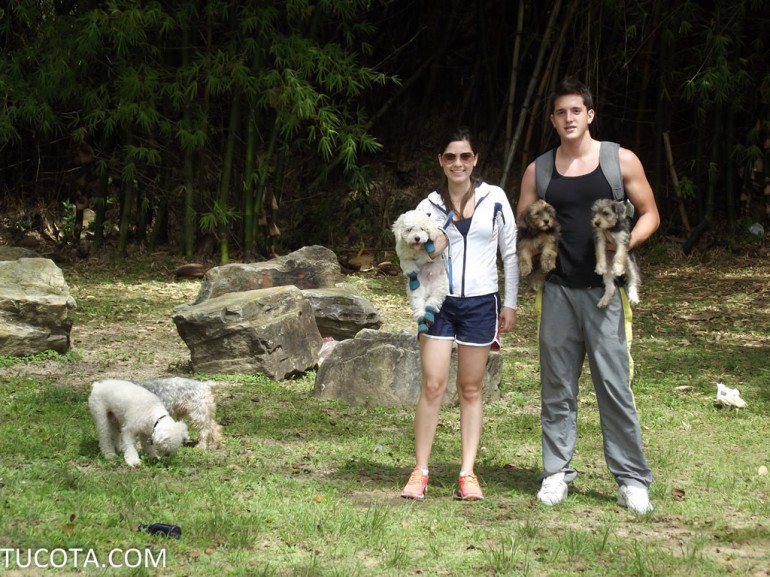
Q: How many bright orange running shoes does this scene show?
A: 2